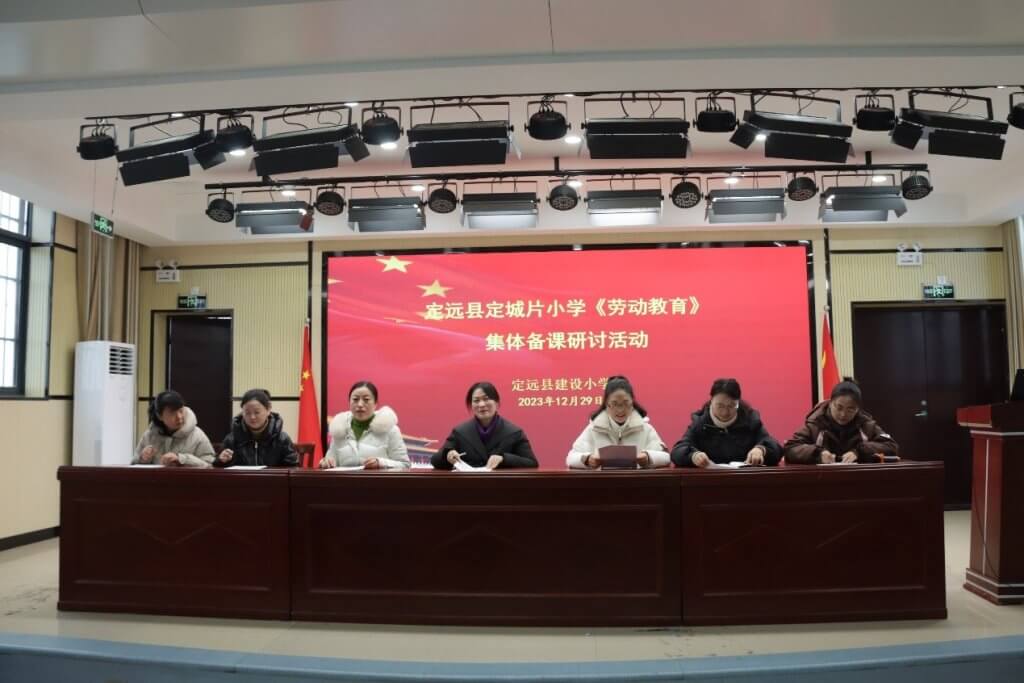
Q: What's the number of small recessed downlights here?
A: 13